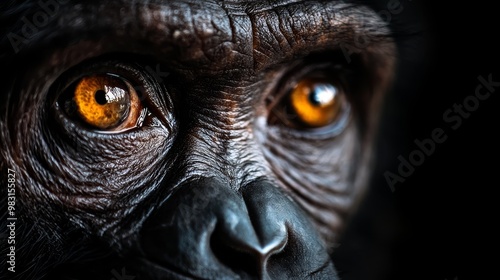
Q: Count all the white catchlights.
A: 2